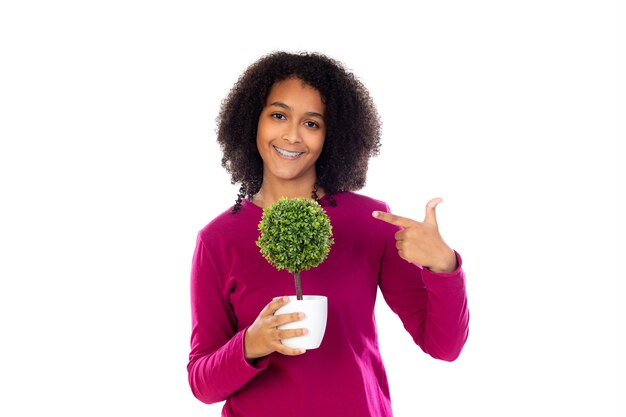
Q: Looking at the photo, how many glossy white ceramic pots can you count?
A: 1